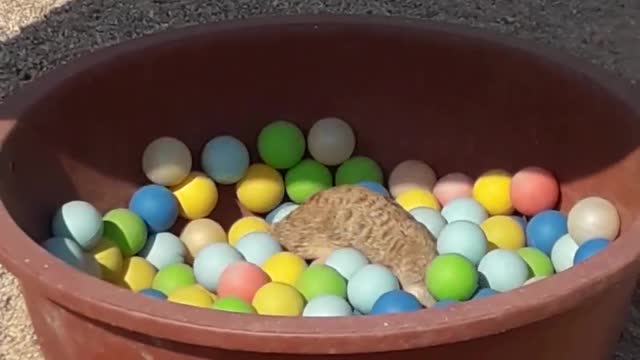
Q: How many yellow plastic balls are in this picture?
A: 11